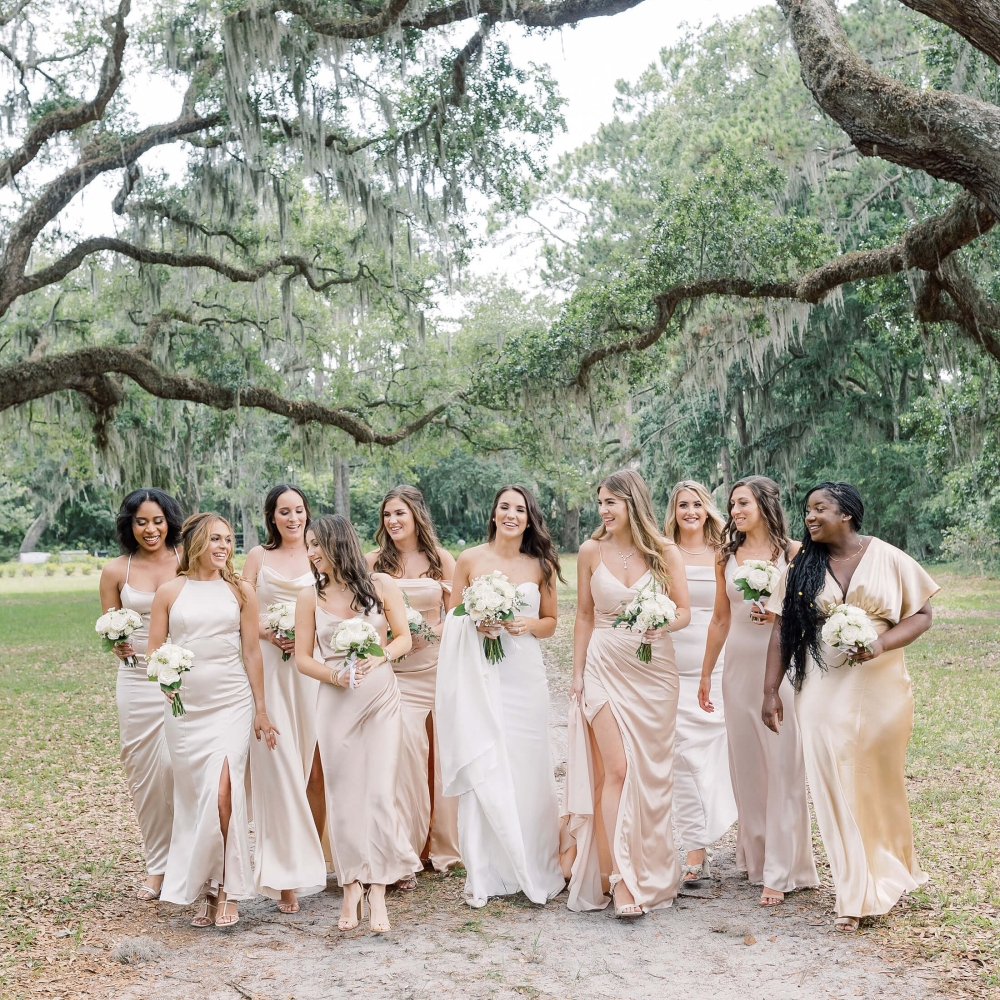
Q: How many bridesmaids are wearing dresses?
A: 9